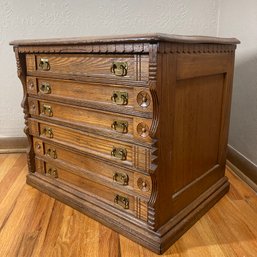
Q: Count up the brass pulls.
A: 12